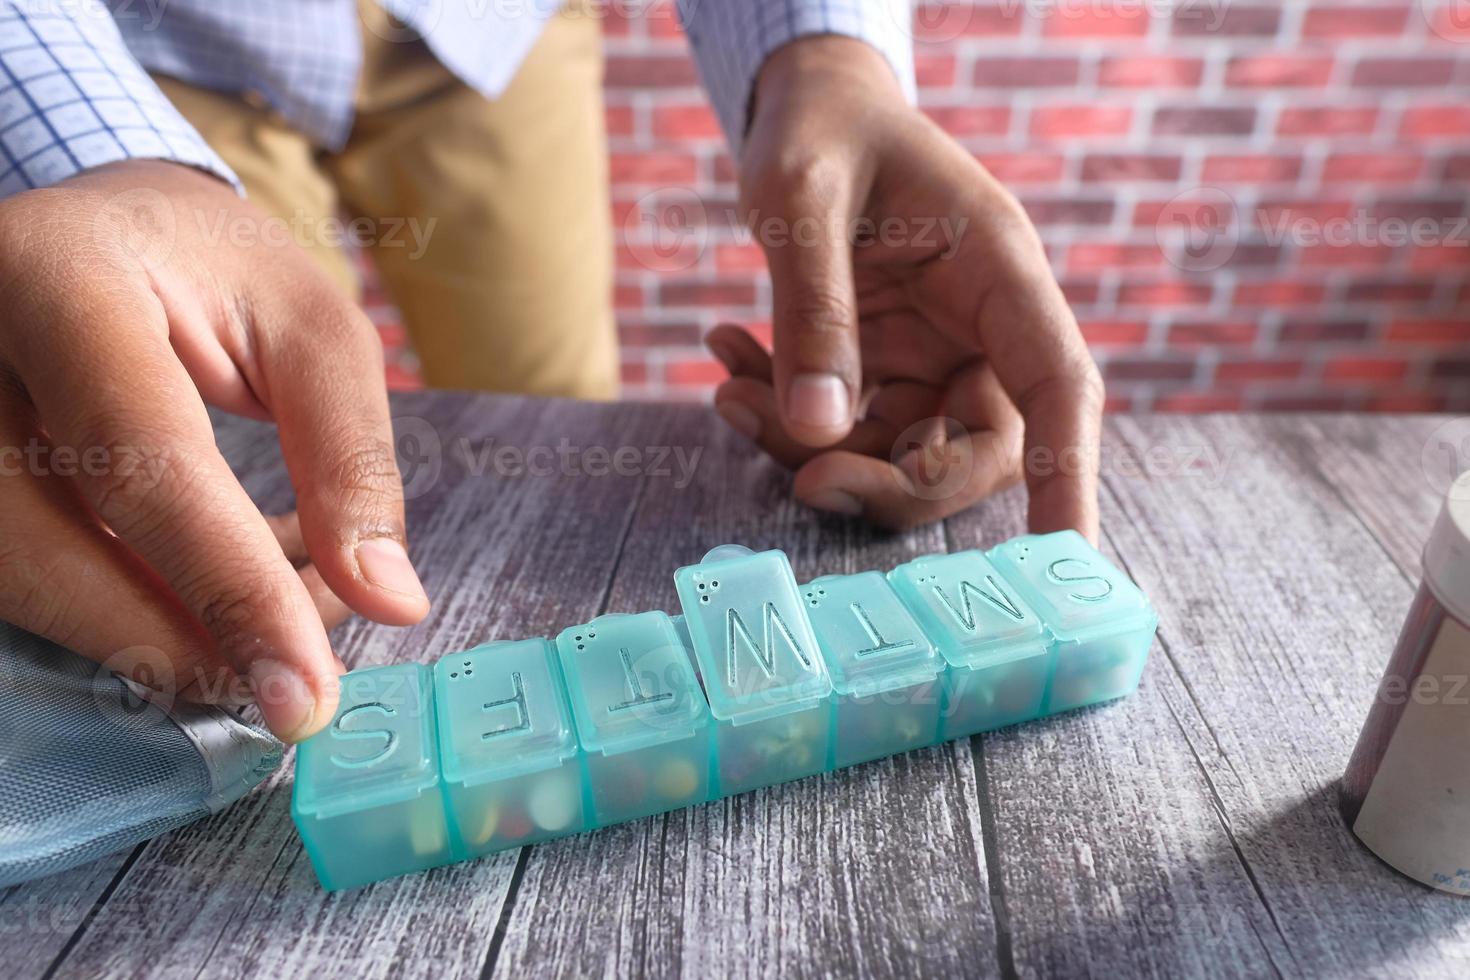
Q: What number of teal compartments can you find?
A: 7